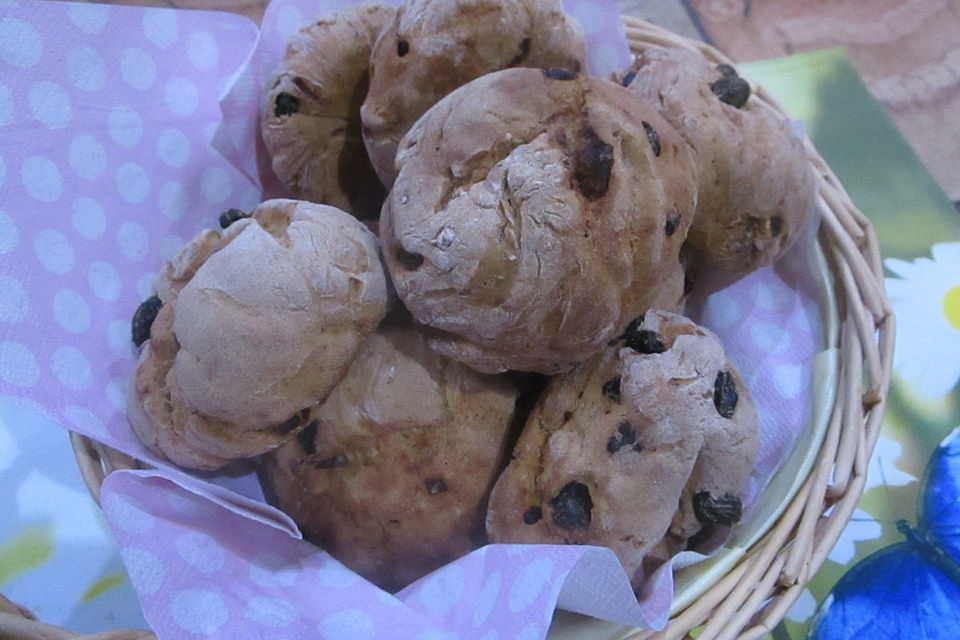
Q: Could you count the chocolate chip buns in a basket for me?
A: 7